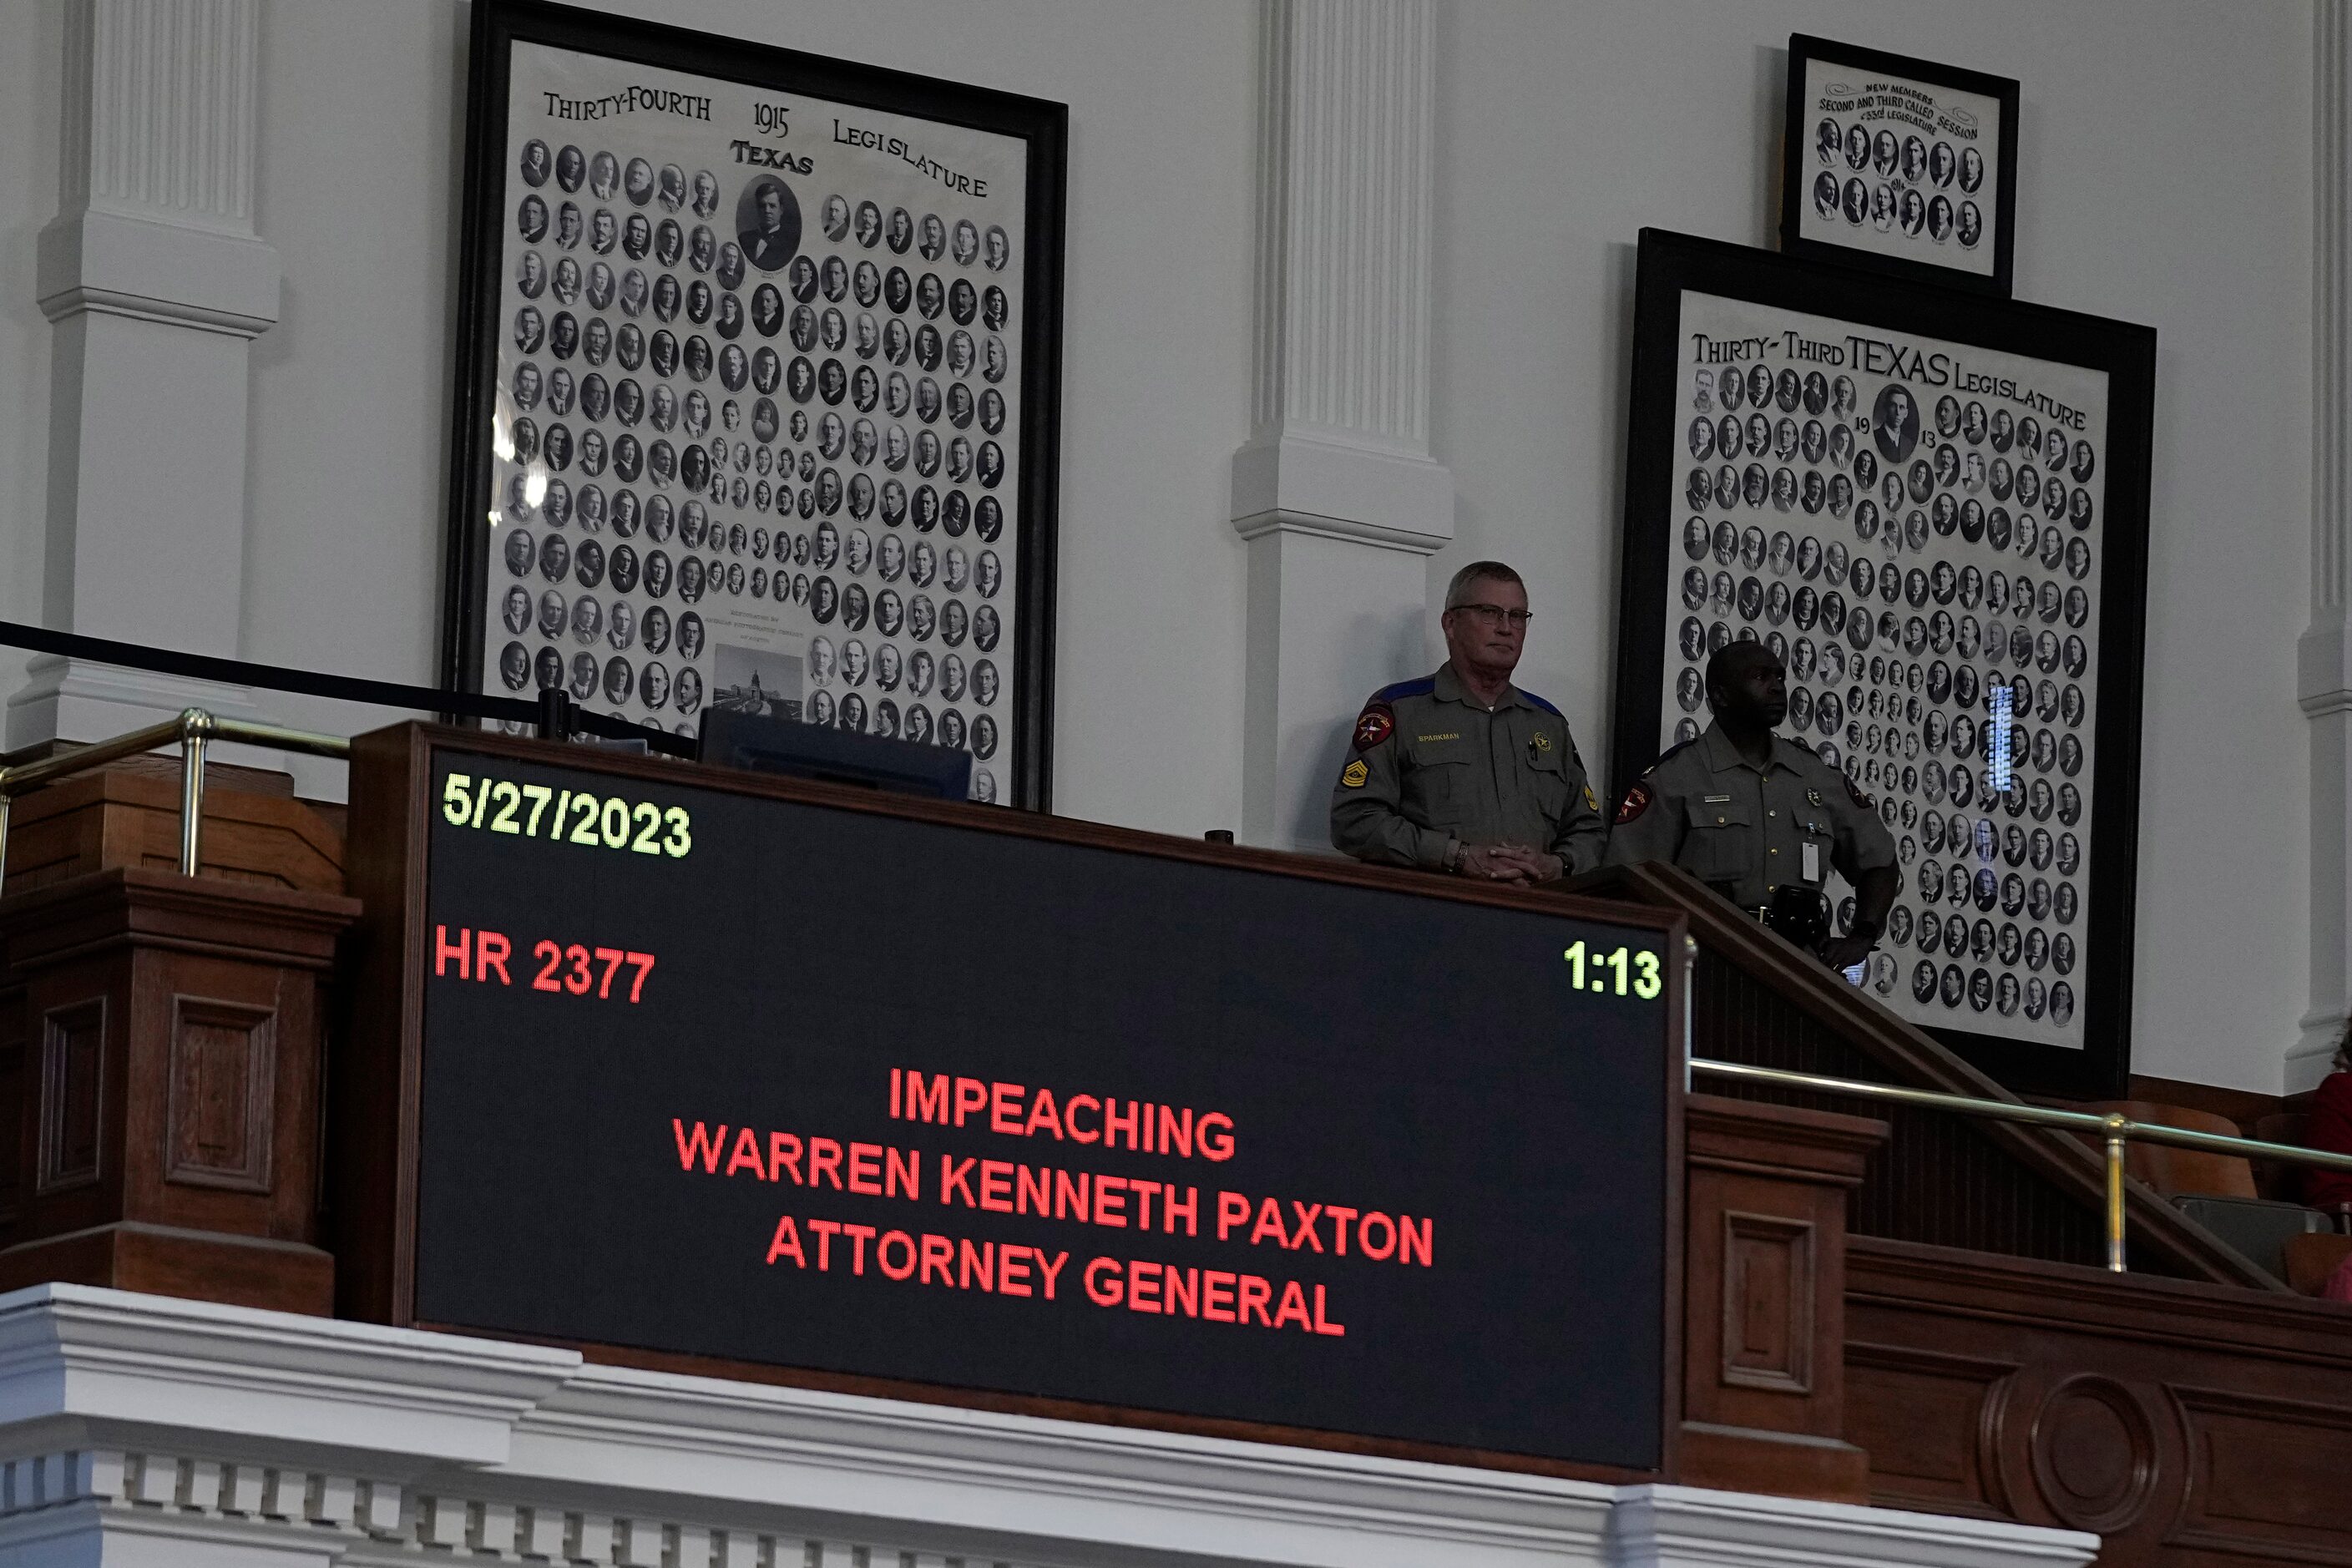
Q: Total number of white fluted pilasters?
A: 3